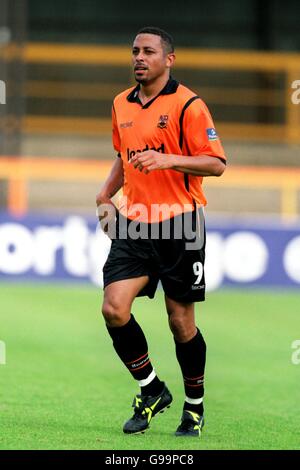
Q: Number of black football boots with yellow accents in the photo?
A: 2